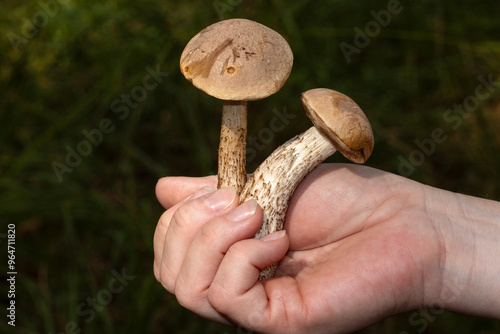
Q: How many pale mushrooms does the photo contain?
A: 2